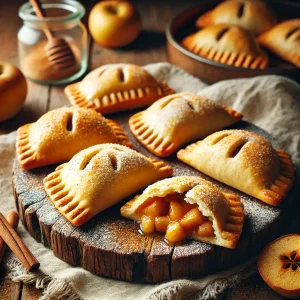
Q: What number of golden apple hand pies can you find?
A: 9